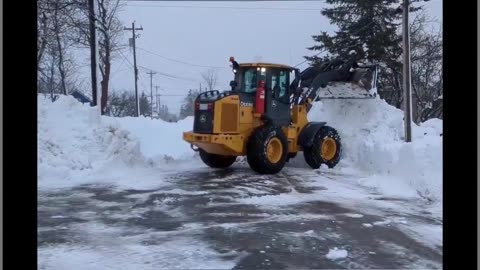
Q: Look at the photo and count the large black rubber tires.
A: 3